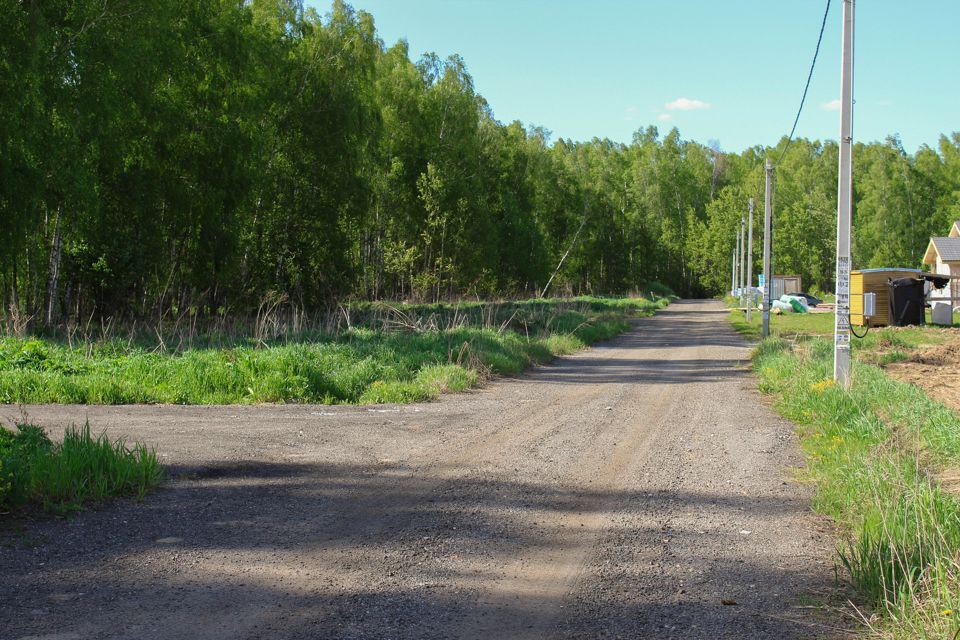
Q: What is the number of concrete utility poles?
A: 6